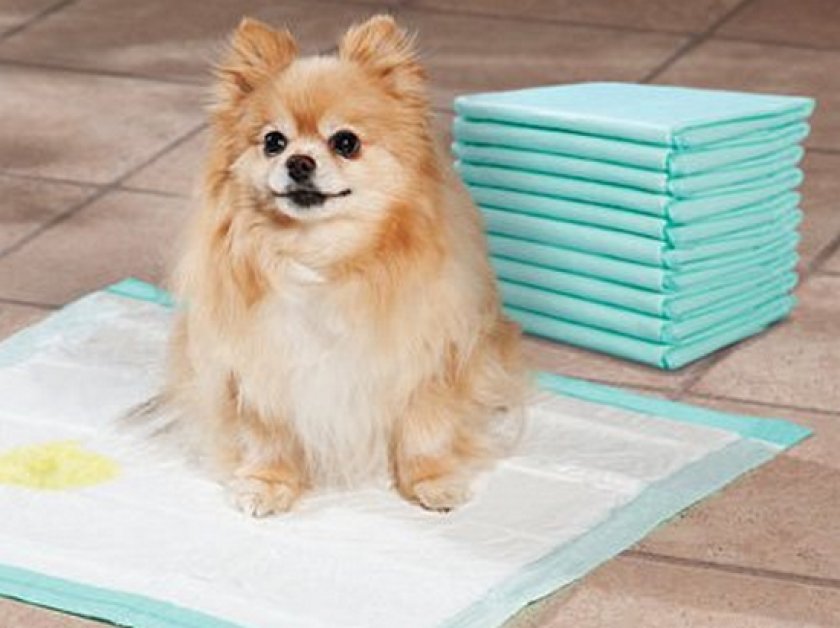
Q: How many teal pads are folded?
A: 10